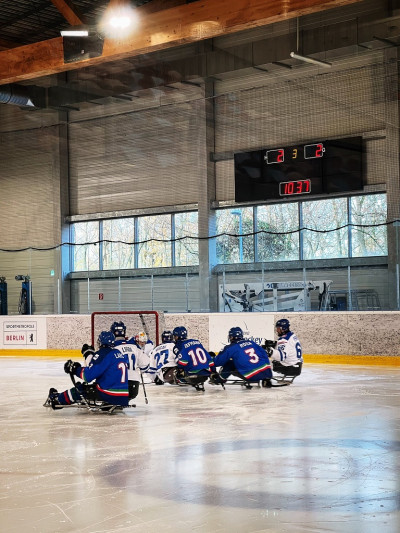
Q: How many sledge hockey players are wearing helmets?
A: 7